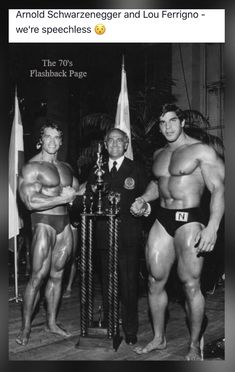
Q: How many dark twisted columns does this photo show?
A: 4